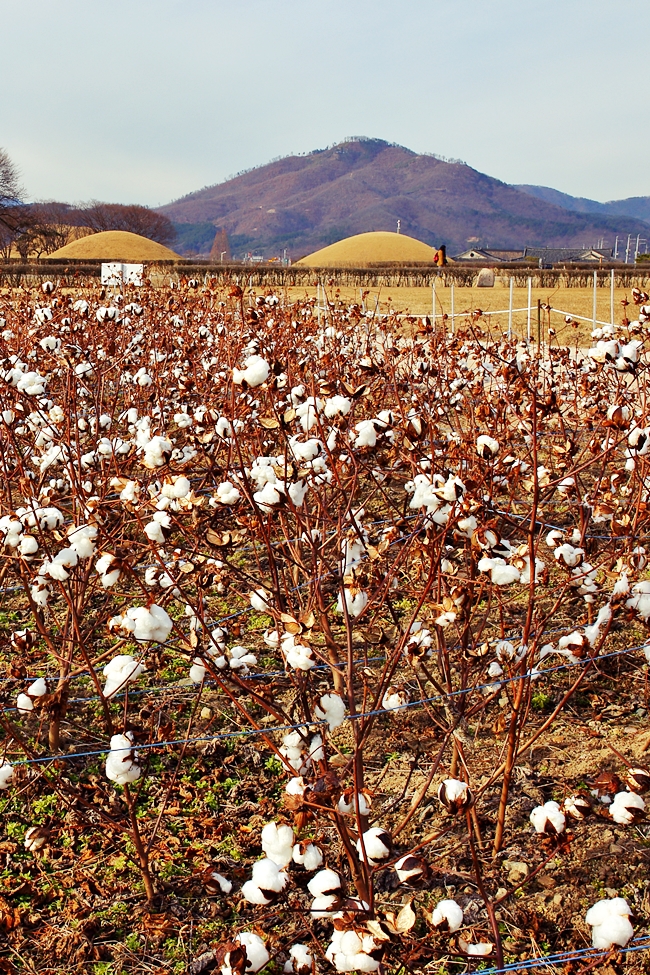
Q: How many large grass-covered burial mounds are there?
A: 2